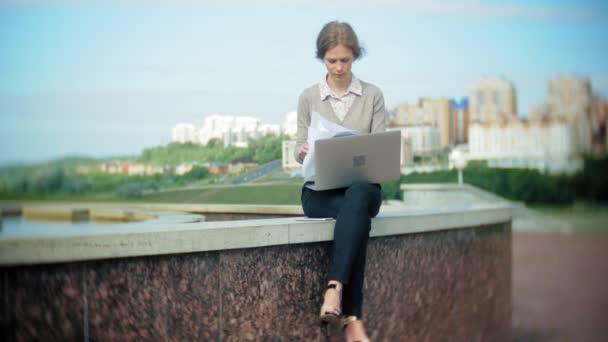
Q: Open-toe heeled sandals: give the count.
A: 2